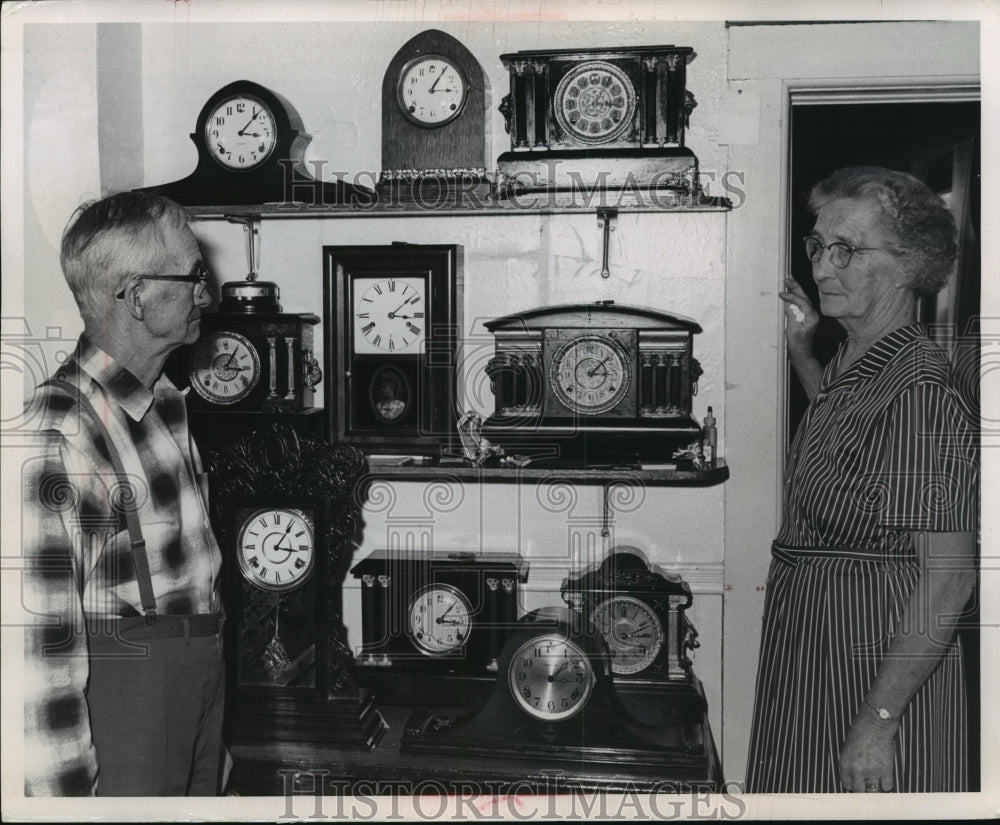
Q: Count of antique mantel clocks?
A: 10